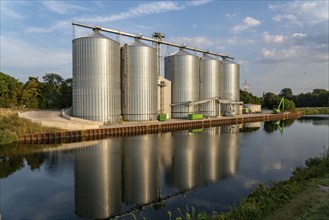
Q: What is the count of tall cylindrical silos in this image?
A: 5